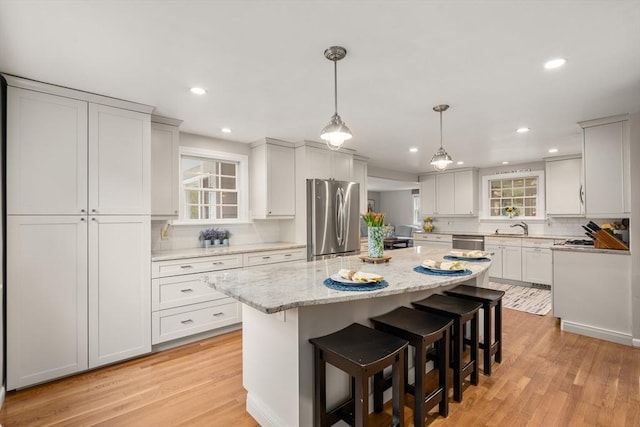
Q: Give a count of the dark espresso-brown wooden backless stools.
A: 4